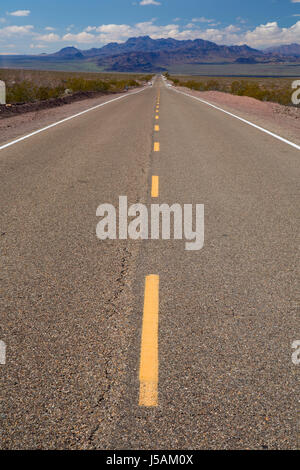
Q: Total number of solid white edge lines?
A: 2